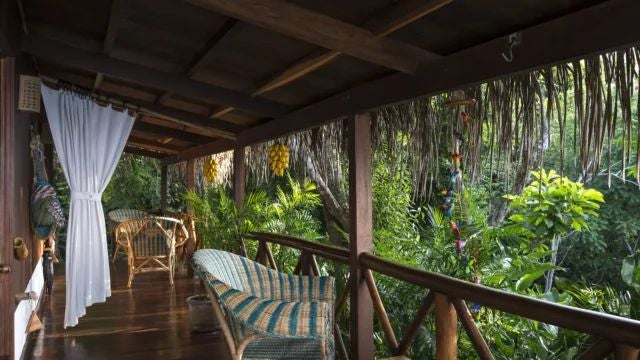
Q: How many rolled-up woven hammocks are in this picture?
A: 1